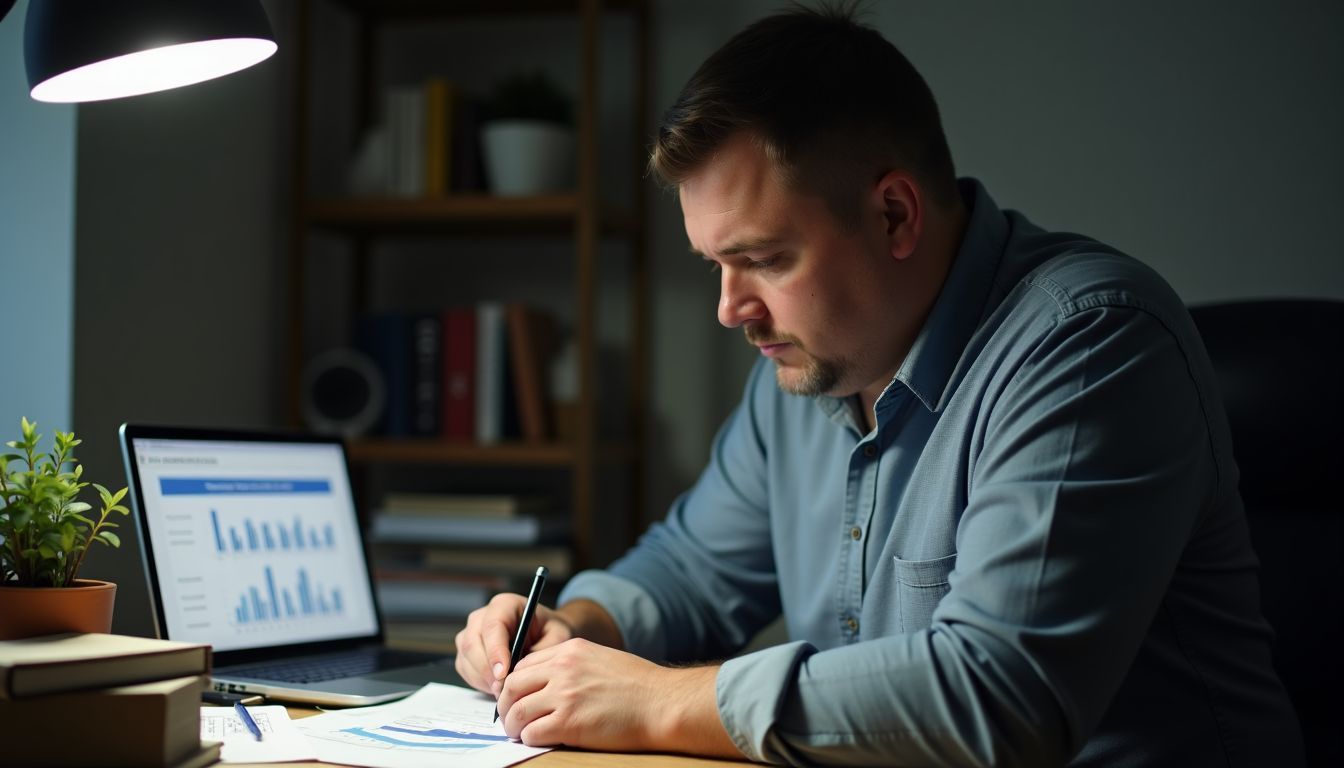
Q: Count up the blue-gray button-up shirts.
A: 1